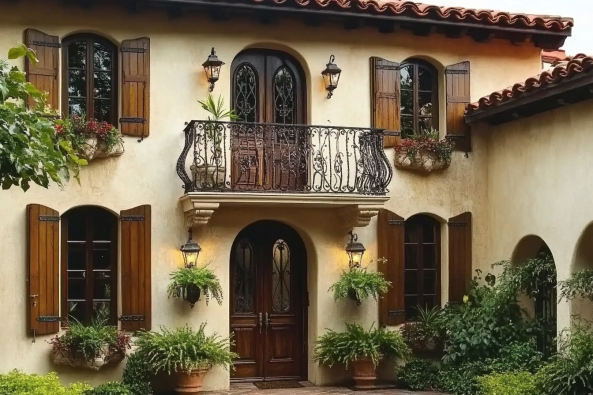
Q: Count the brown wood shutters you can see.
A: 8